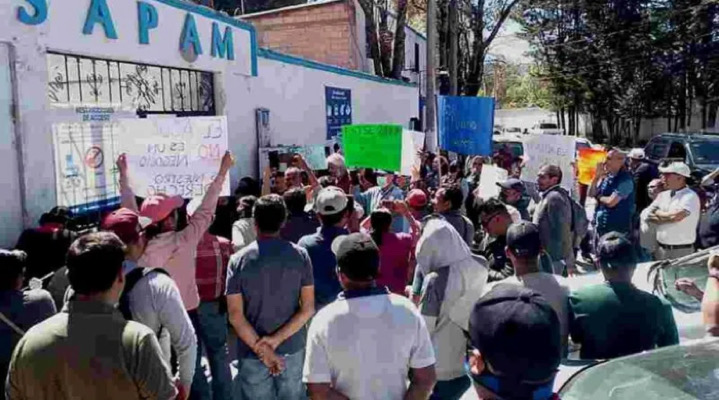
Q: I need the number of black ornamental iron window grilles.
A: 1